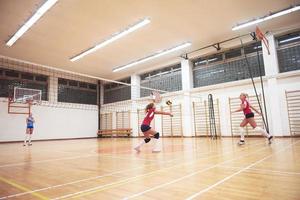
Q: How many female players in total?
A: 3